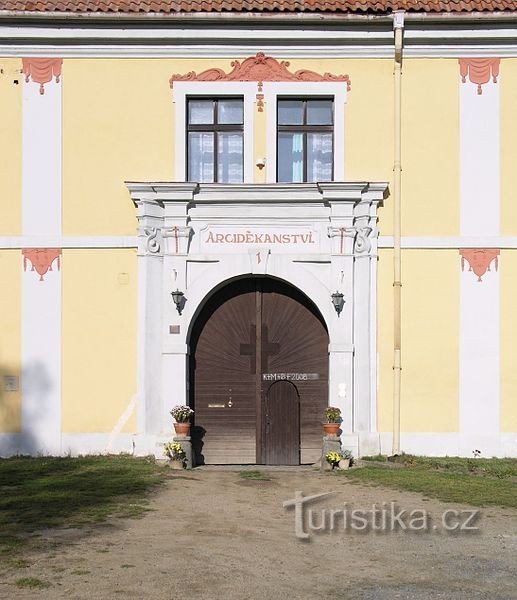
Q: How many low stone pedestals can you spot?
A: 2